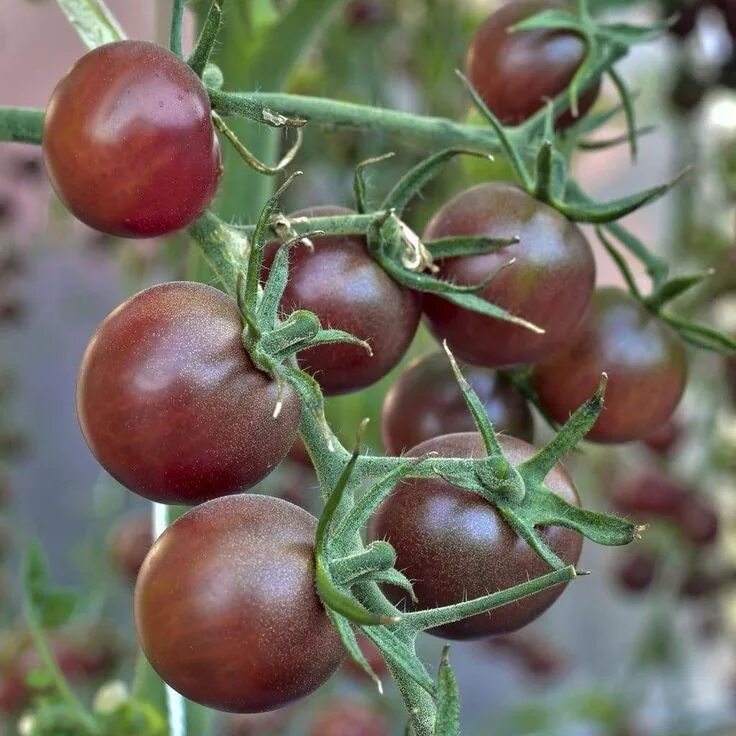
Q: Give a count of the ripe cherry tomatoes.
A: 9